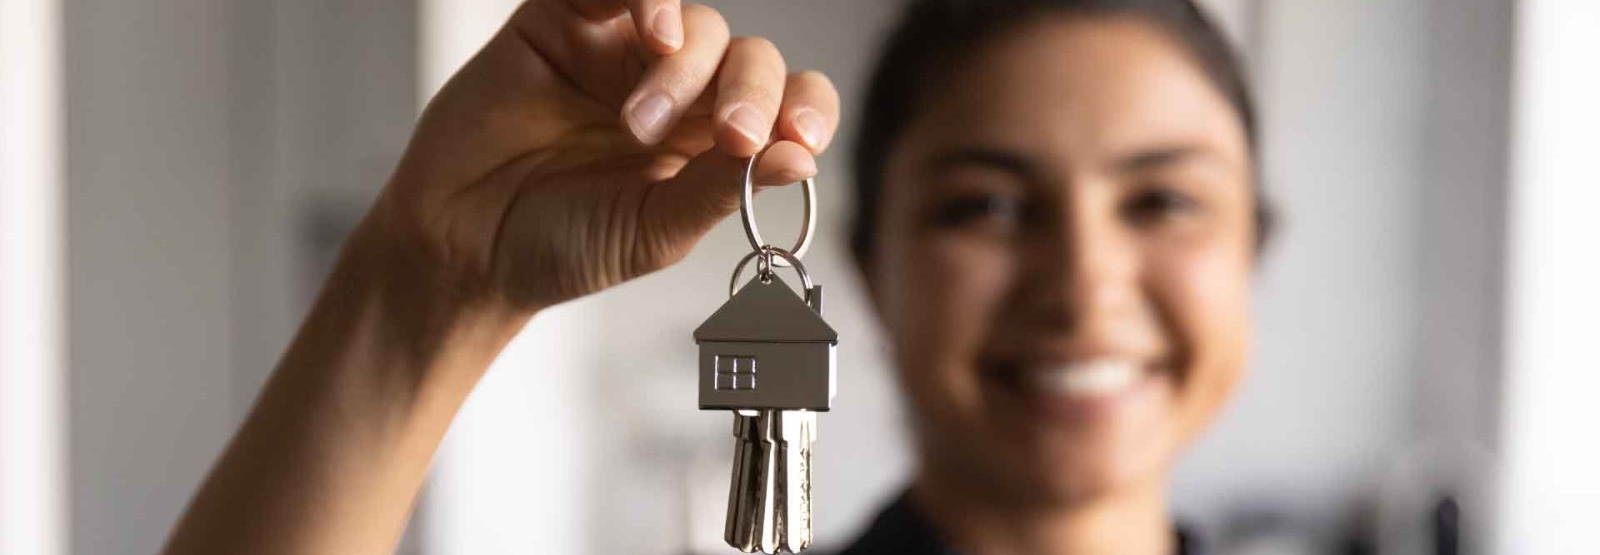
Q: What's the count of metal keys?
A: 3